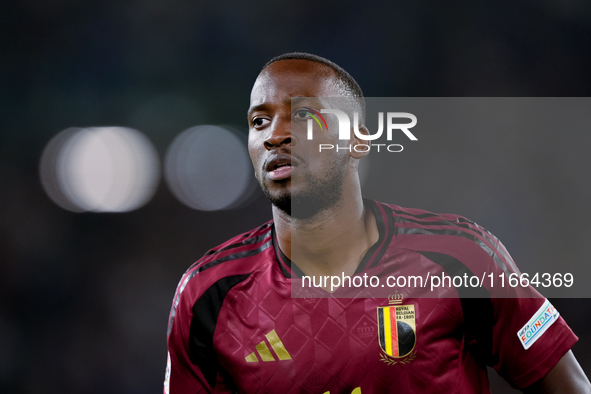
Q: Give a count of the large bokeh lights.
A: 2